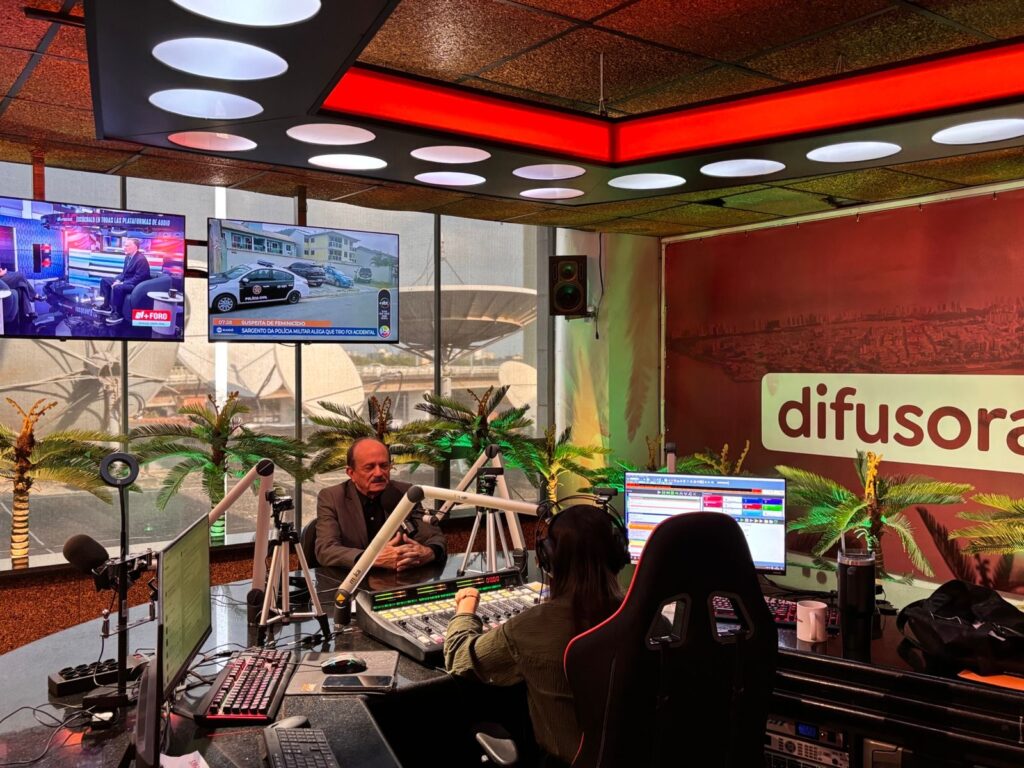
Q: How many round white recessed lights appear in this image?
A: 14